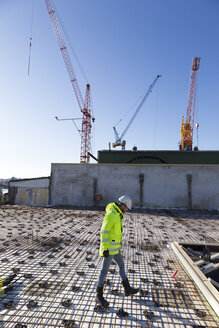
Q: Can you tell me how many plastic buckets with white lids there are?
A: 0